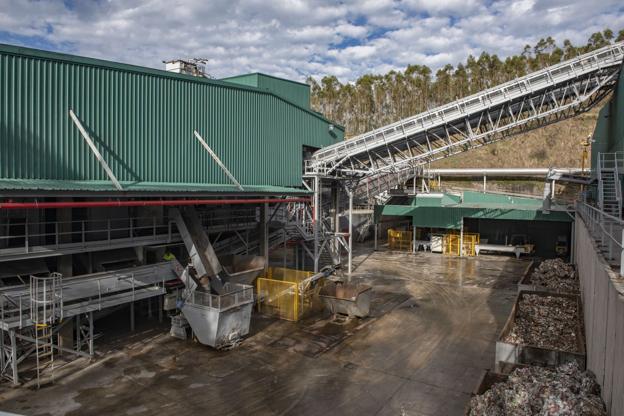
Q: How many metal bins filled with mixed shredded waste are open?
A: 3